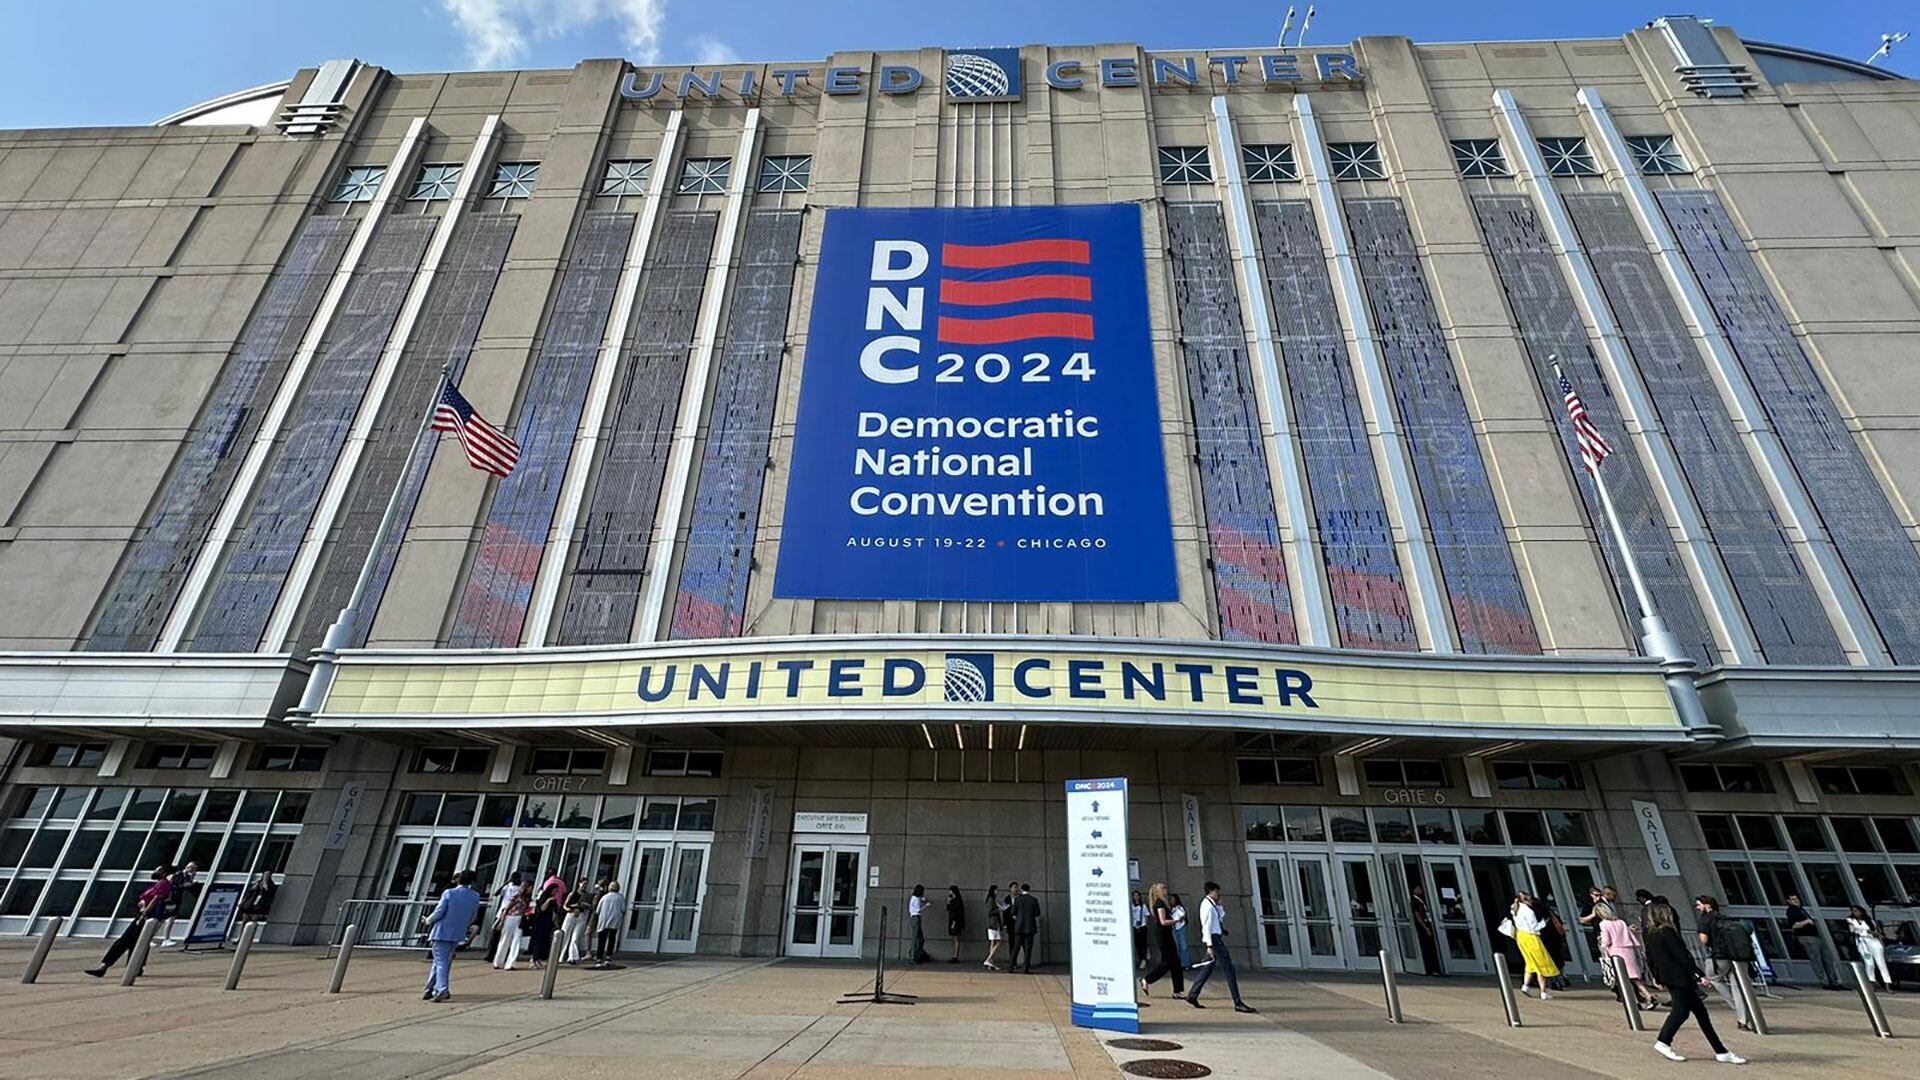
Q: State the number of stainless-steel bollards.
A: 10